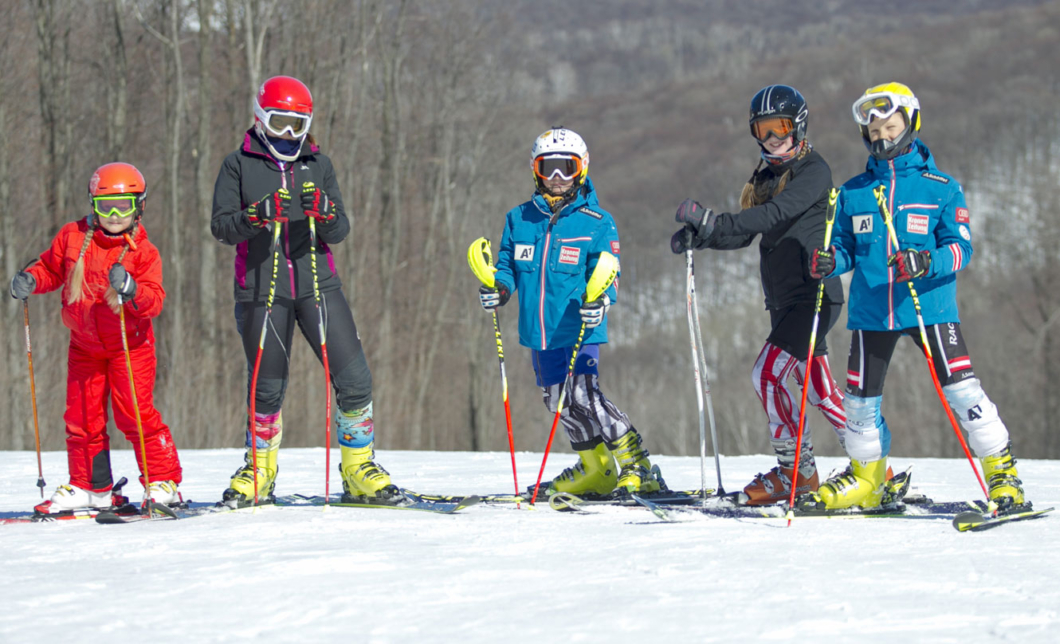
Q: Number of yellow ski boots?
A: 6